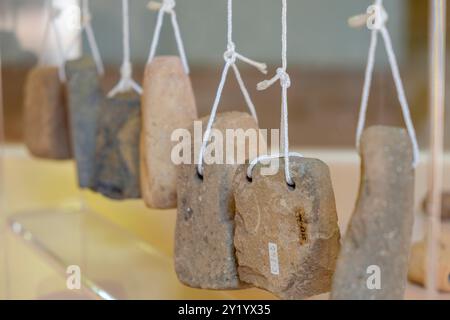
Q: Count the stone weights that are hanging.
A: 7